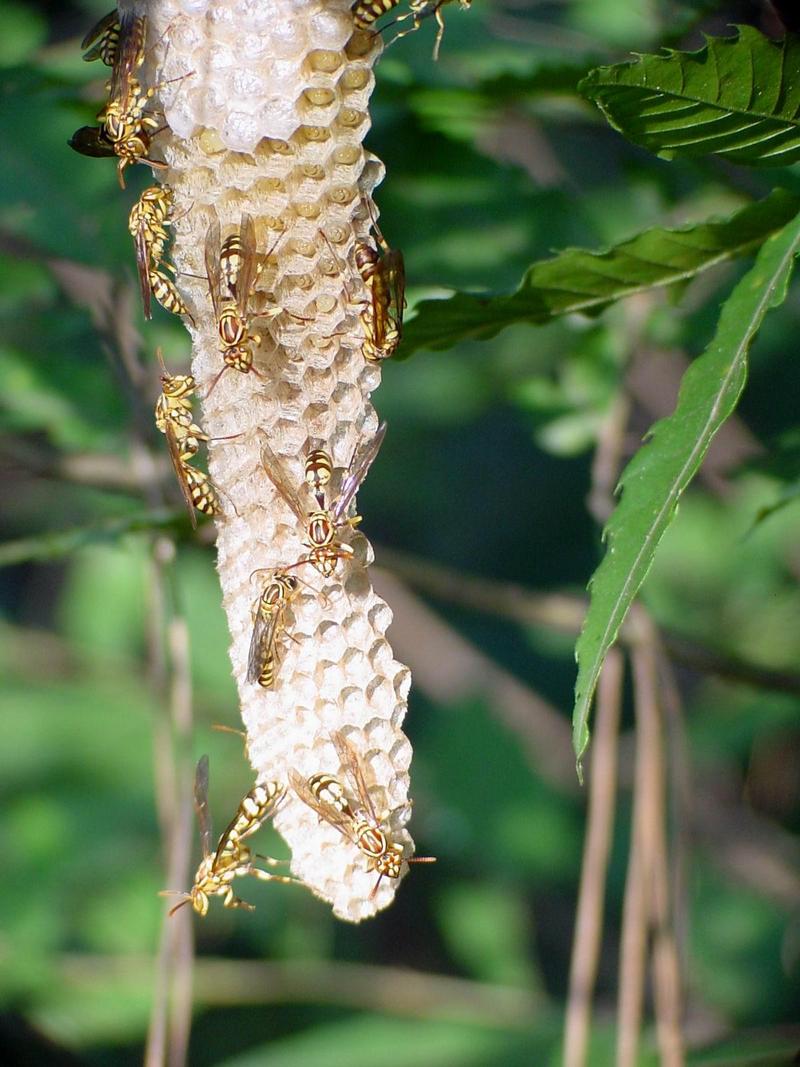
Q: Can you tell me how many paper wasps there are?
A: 11